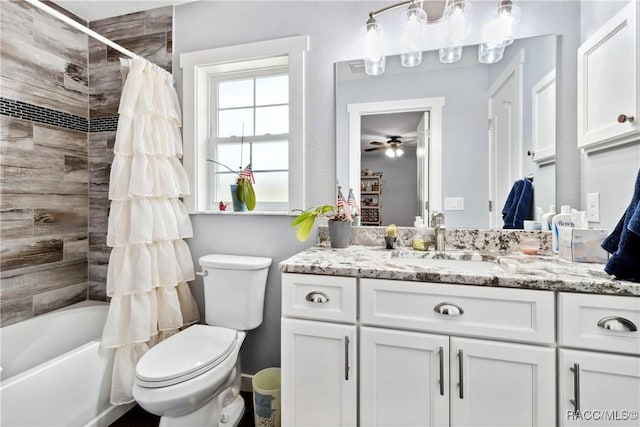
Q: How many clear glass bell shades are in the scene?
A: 4